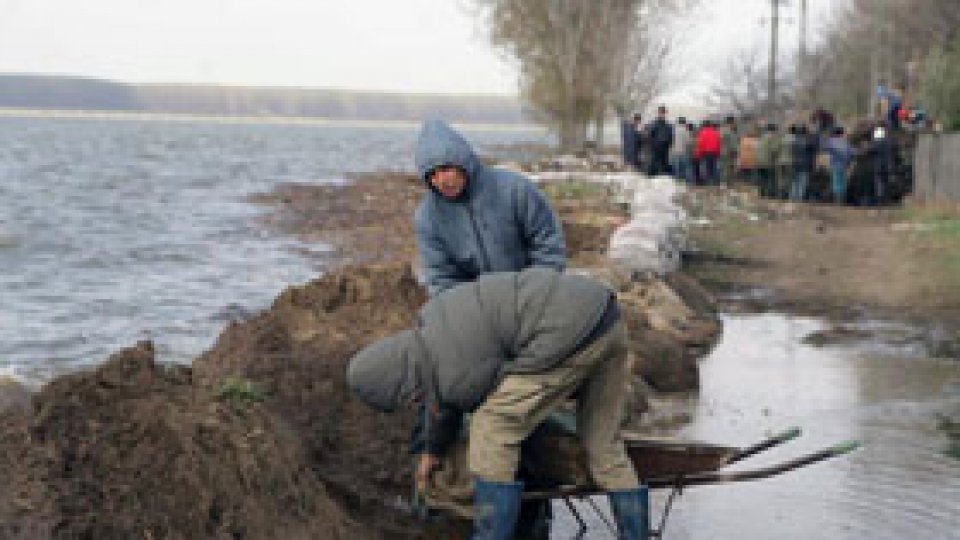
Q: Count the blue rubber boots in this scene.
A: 2